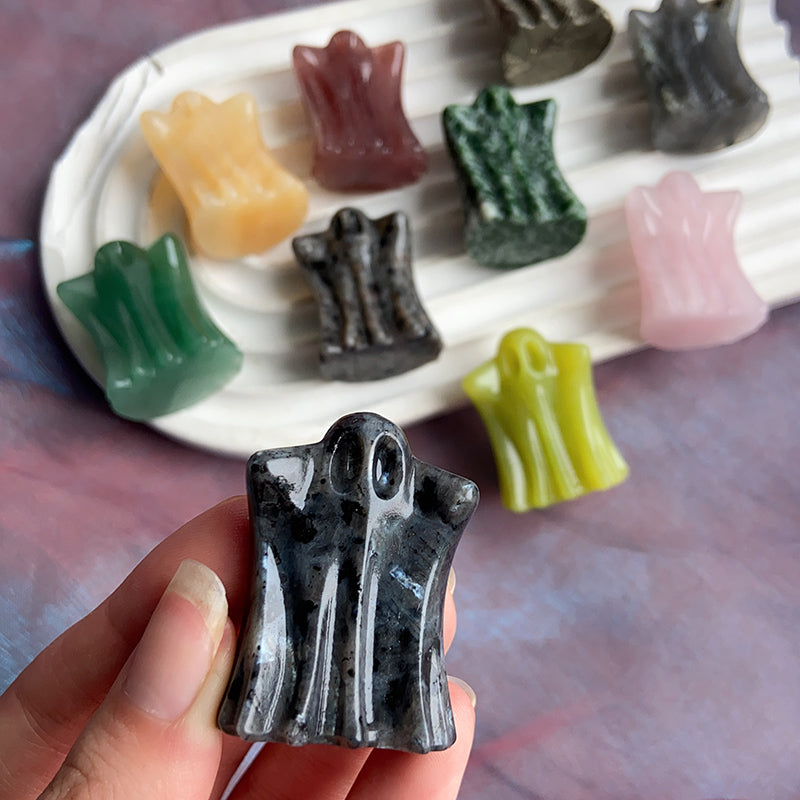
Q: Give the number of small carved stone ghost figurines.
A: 10